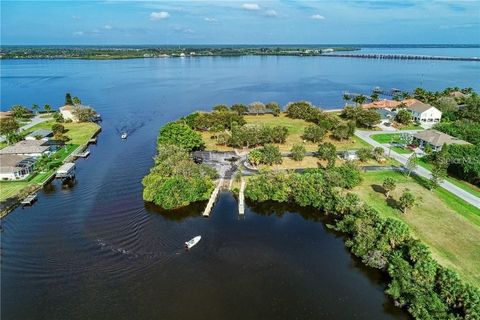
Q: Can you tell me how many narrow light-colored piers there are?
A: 2